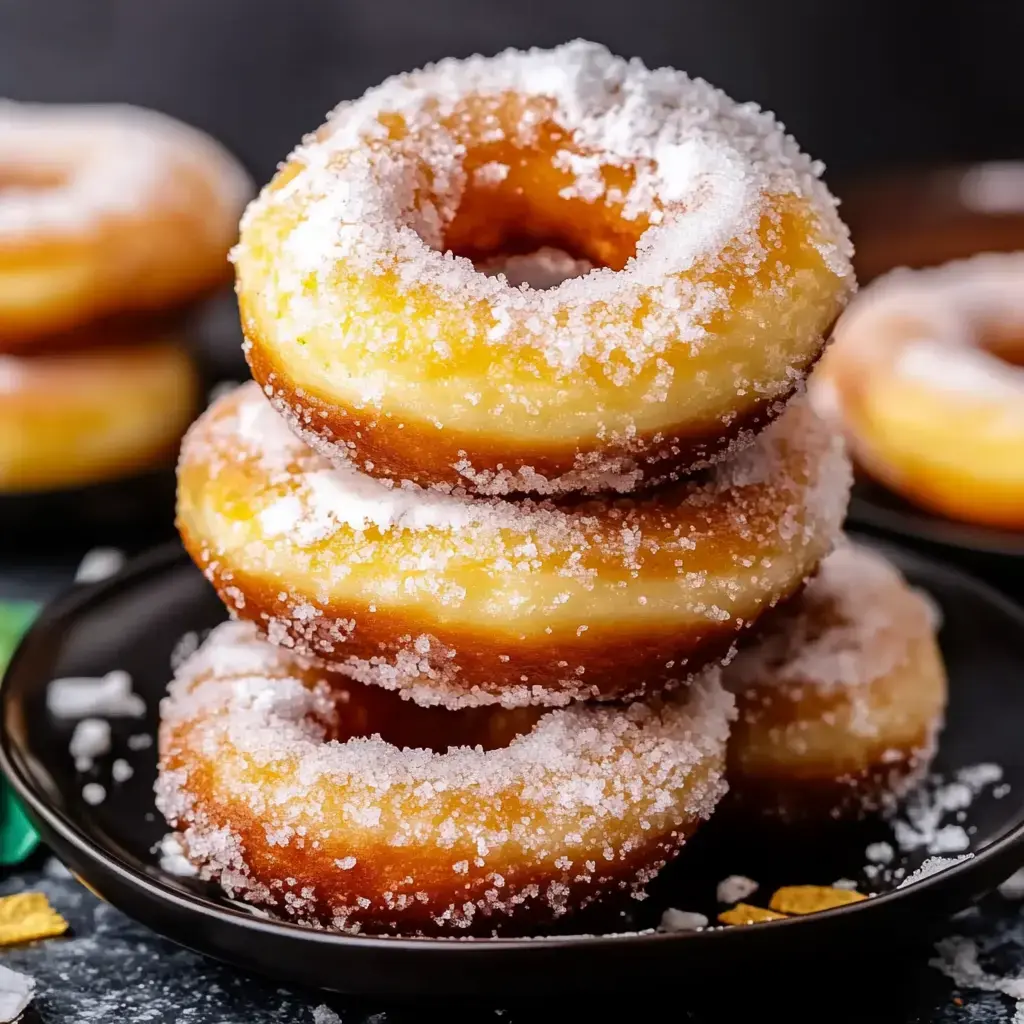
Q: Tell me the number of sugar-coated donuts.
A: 7